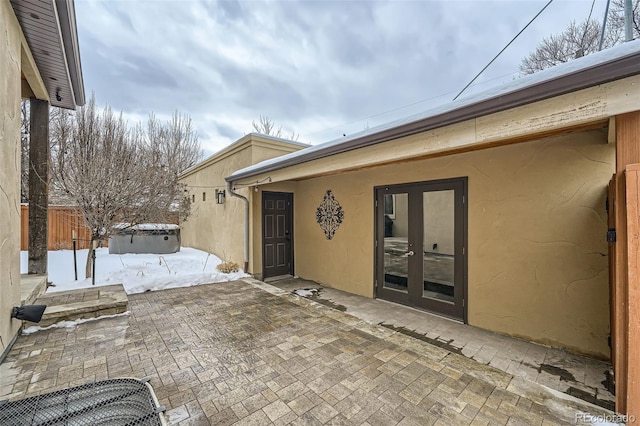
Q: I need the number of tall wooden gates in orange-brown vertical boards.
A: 1